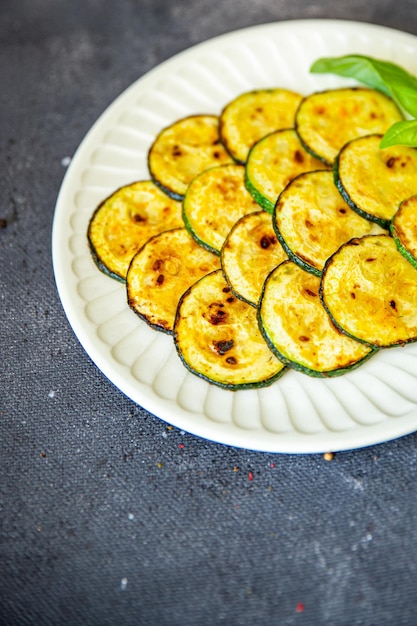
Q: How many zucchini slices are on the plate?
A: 14